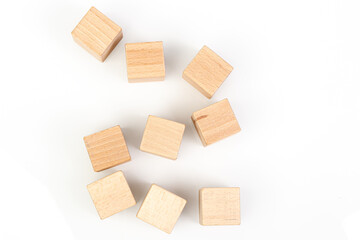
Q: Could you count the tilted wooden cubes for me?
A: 7